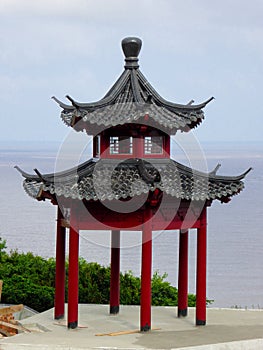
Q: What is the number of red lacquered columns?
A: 6